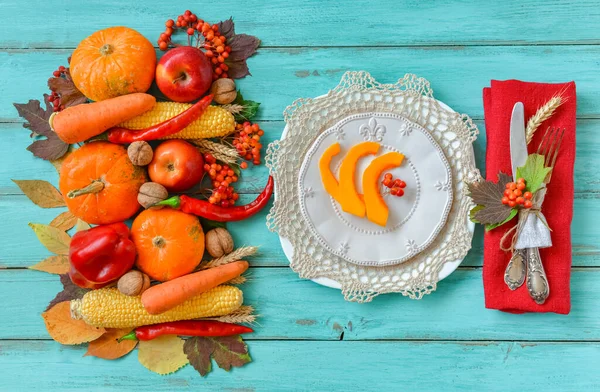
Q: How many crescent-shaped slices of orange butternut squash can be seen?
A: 3